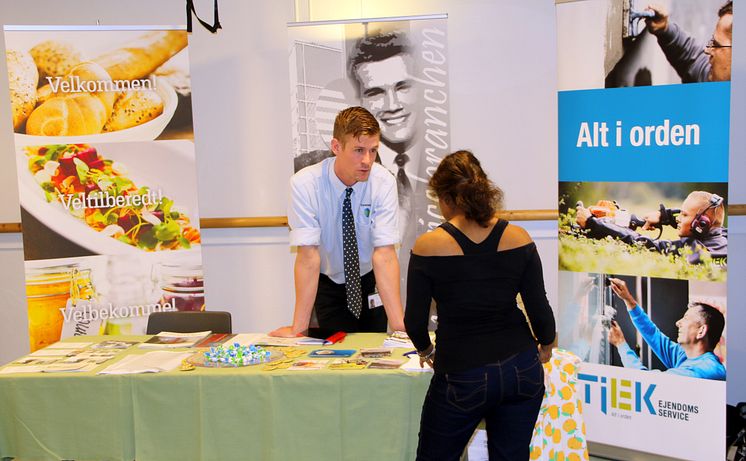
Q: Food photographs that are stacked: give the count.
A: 3